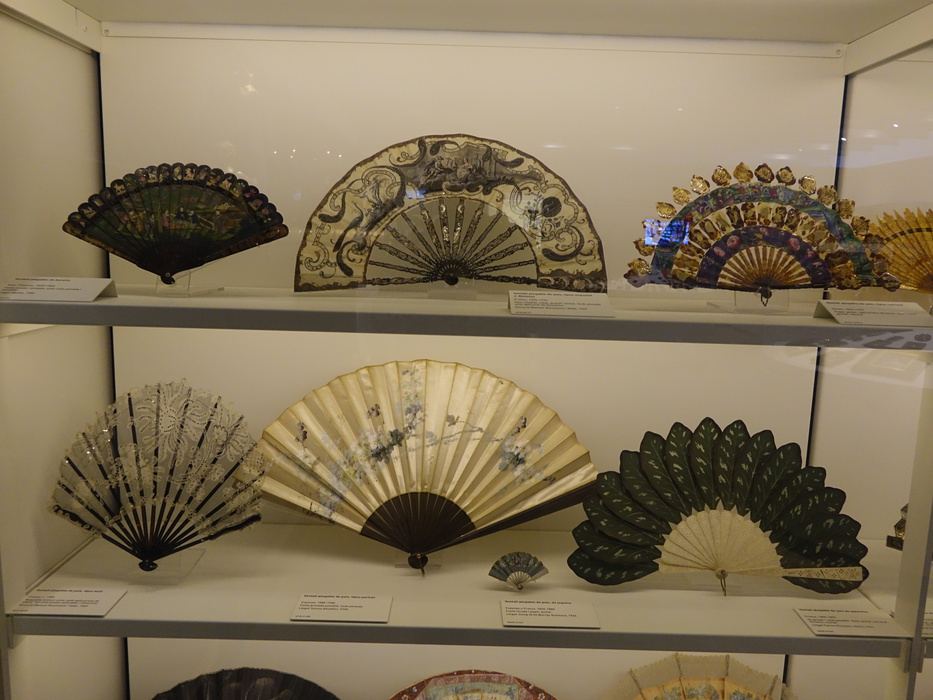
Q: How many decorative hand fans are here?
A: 11